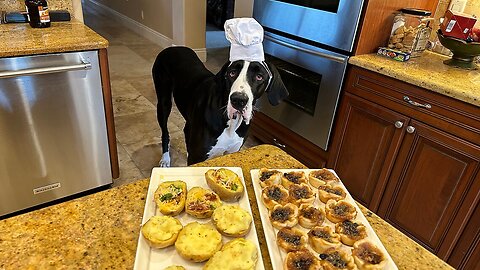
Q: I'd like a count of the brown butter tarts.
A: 15